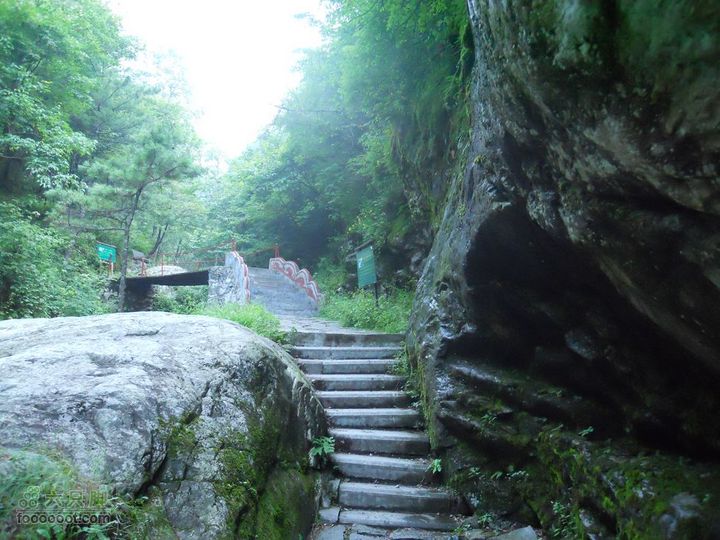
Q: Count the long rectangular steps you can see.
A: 10